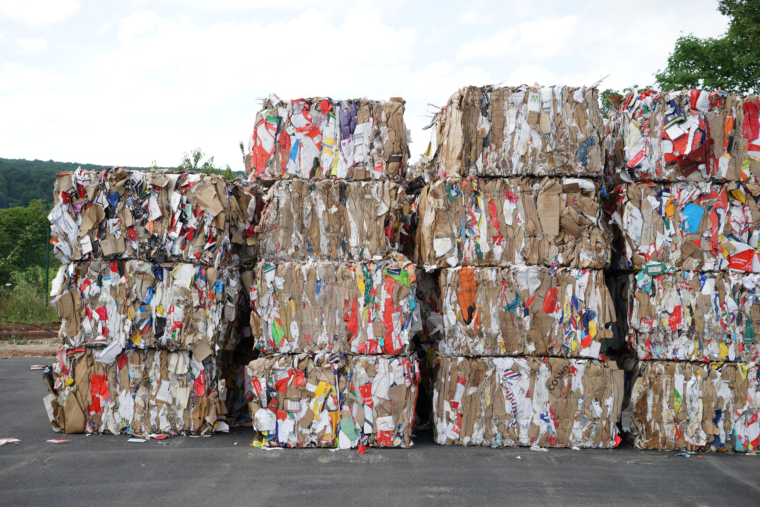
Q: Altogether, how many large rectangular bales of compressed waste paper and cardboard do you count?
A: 15